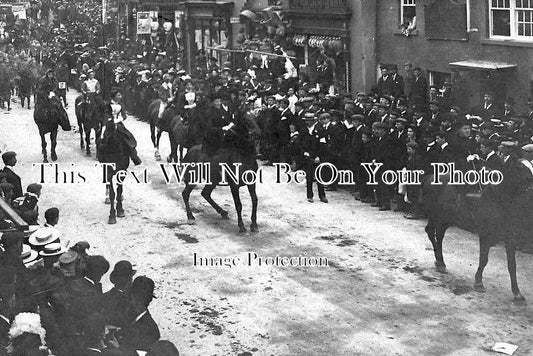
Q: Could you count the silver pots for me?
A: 0